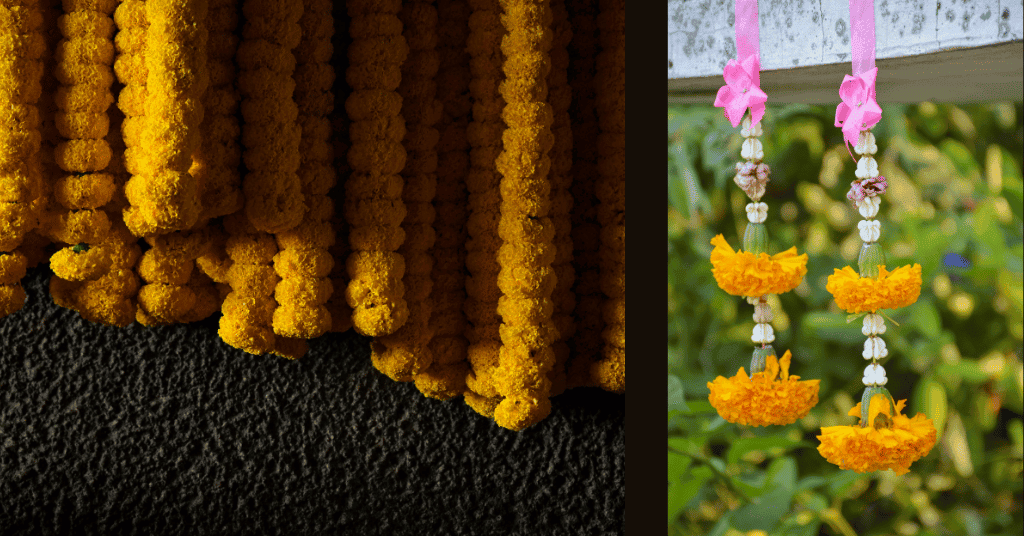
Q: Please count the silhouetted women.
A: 0